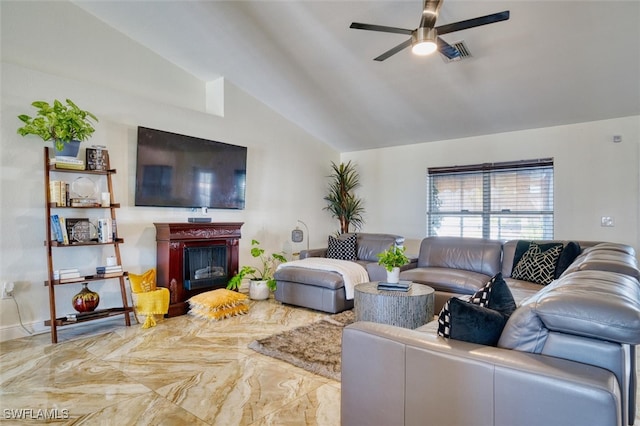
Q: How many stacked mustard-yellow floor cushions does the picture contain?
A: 2